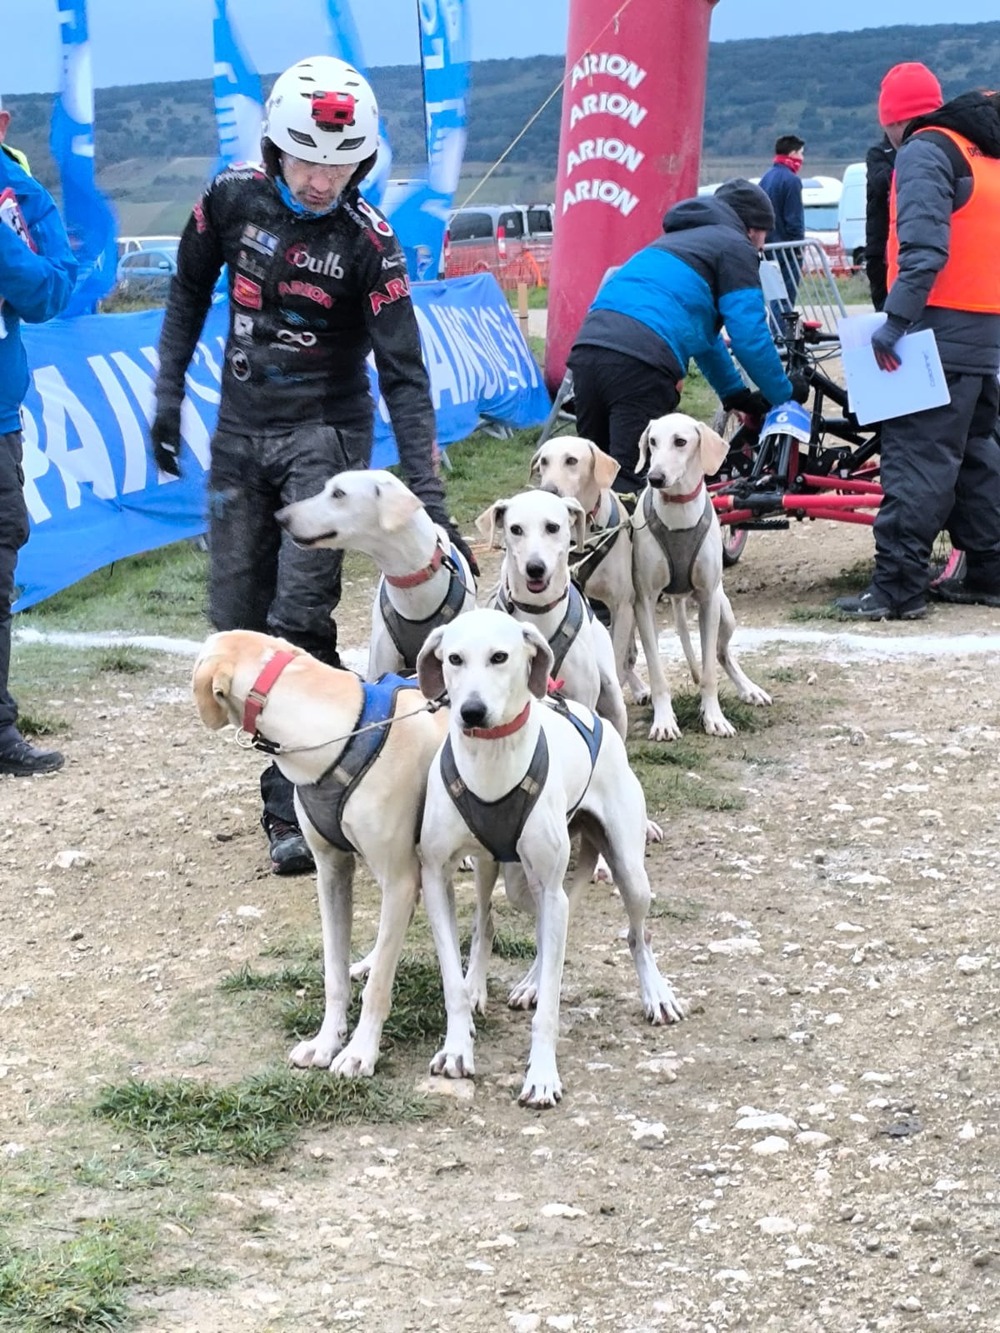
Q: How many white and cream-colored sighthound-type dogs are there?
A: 6